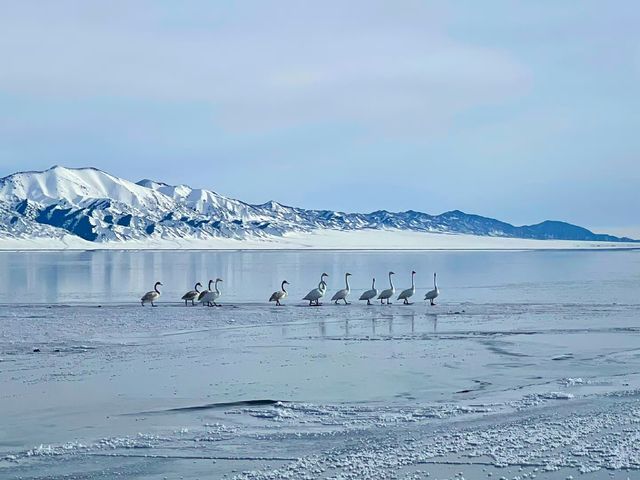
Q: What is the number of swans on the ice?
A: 12